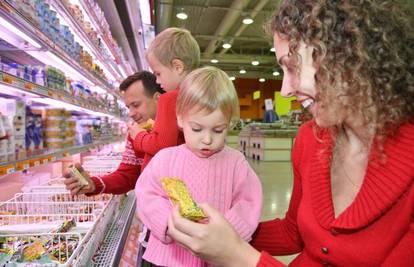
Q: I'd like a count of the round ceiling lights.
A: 10